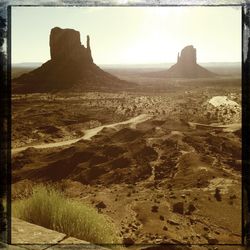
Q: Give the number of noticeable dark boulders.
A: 2